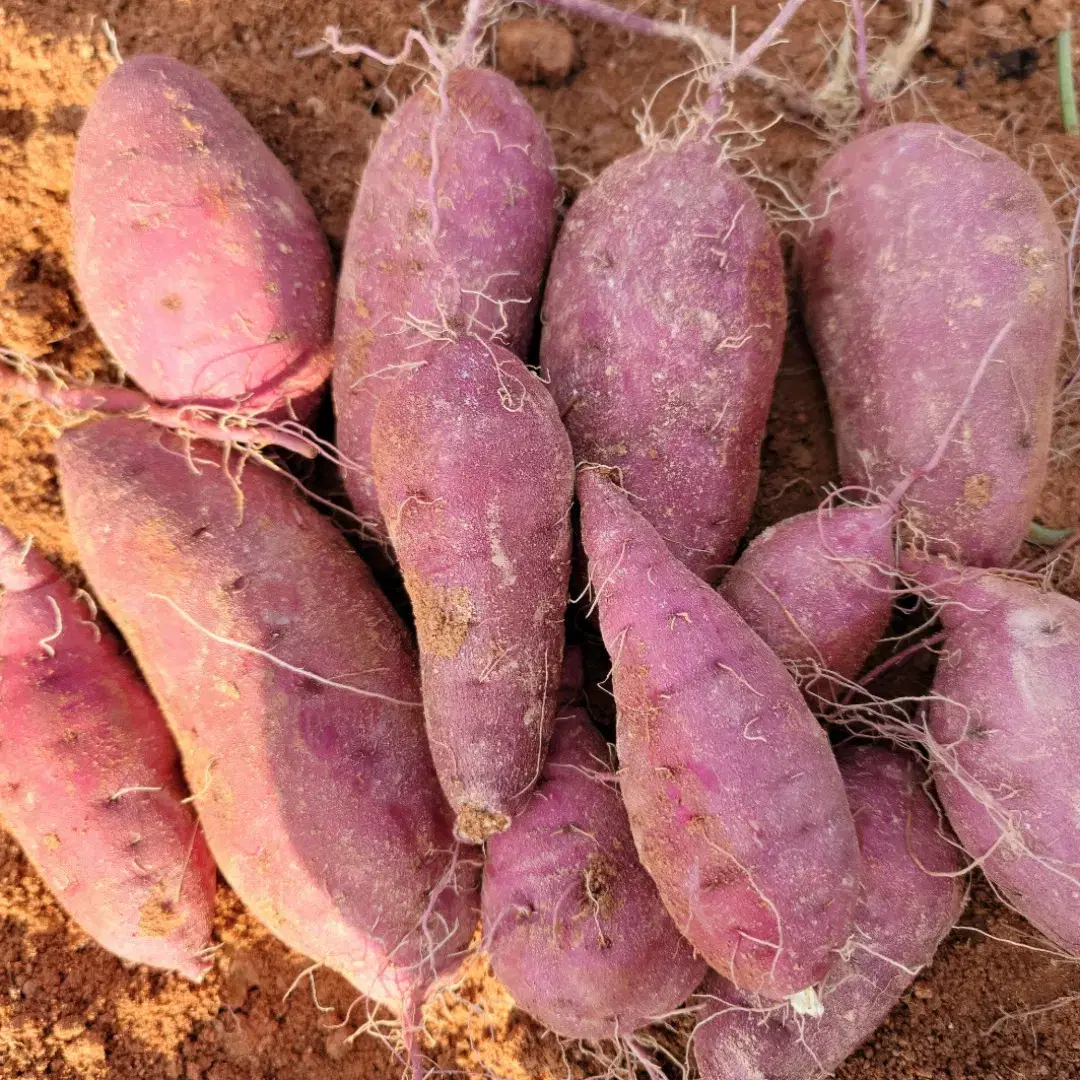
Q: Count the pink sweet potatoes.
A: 12